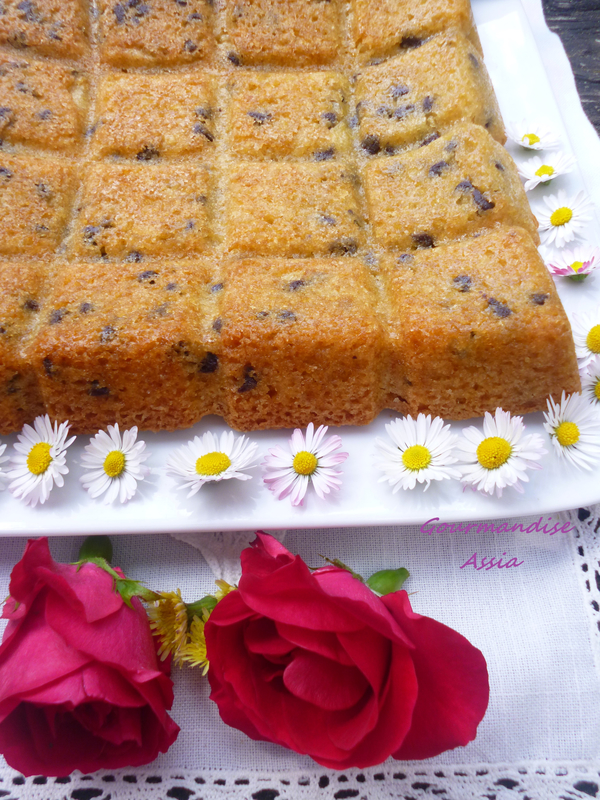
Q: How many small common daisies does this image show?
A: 14